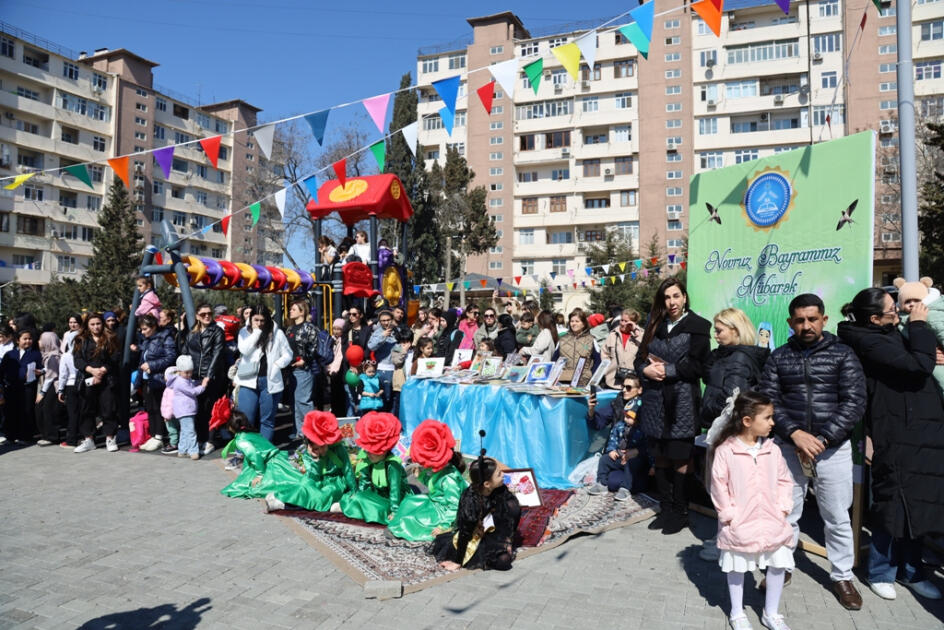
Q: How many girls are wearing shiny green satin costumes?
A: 4